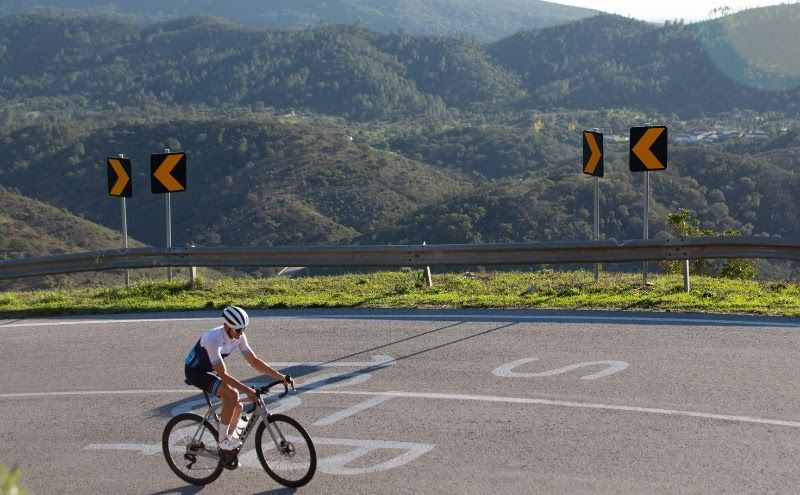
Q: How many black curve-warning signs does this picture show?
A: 4